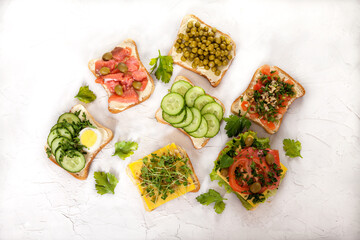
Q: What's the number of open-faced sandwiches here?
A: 7